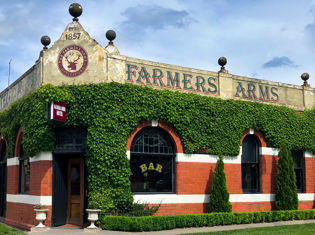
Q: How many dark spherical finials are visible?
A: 5